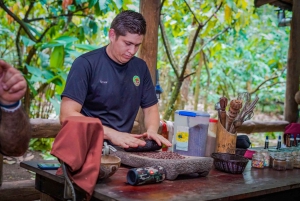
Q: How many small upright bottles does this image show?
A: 4